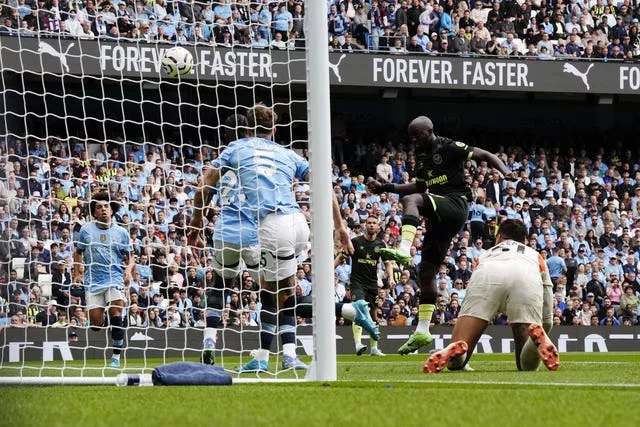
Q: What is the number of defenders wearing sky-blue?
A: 3